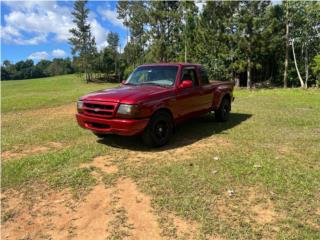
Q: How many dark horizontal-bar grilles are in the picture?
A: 1